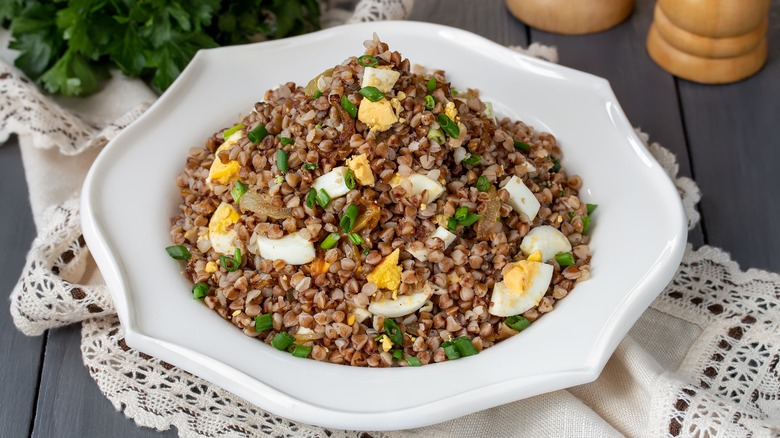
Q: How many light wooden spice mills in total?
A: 2